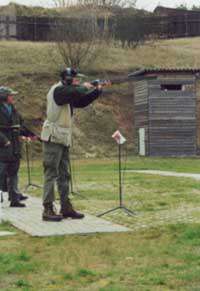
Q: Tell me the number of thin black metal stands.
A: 3